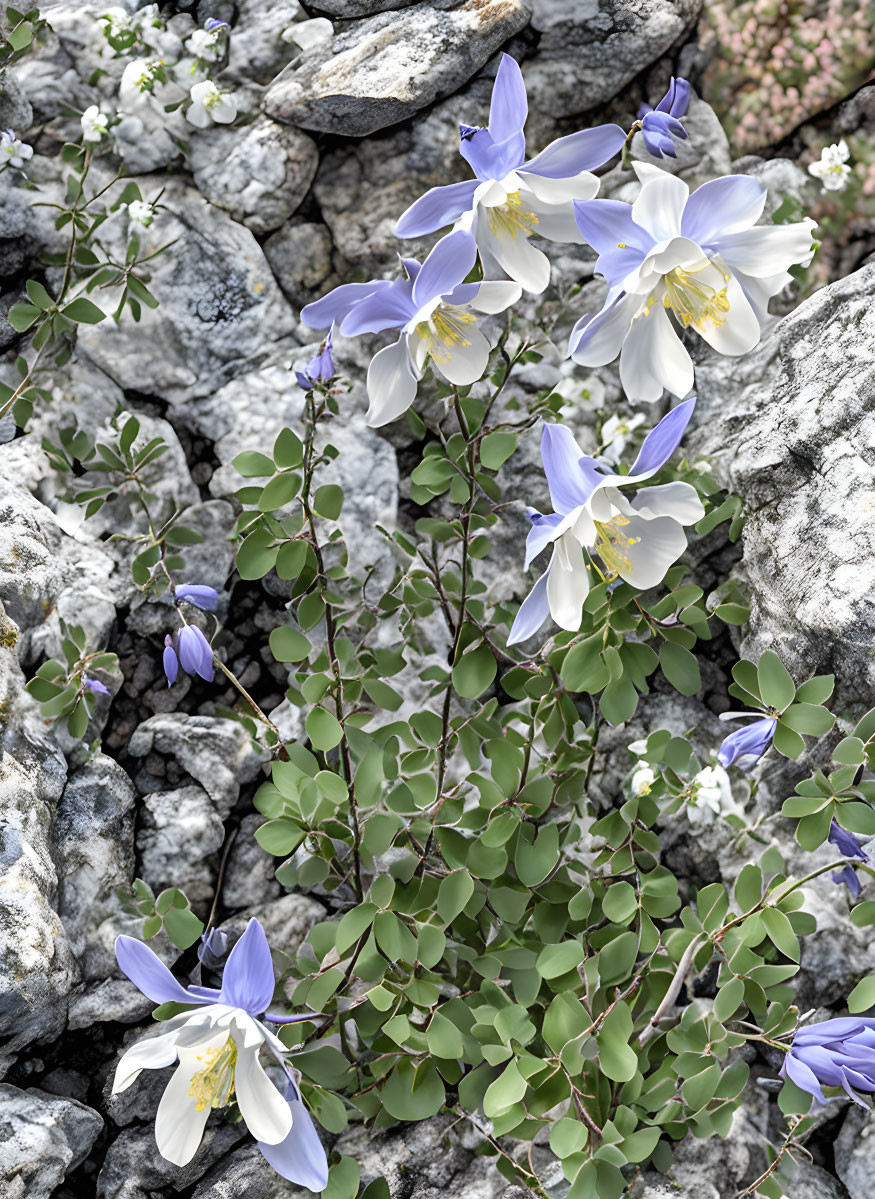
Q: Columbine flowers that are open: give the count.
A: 5